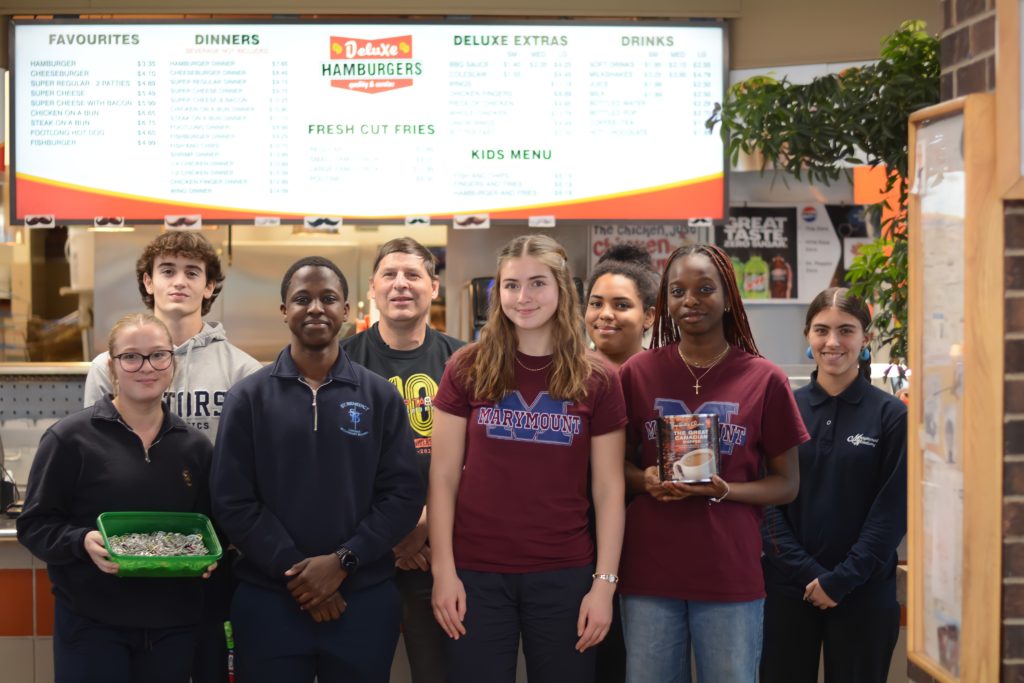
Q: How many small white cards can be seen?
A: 9